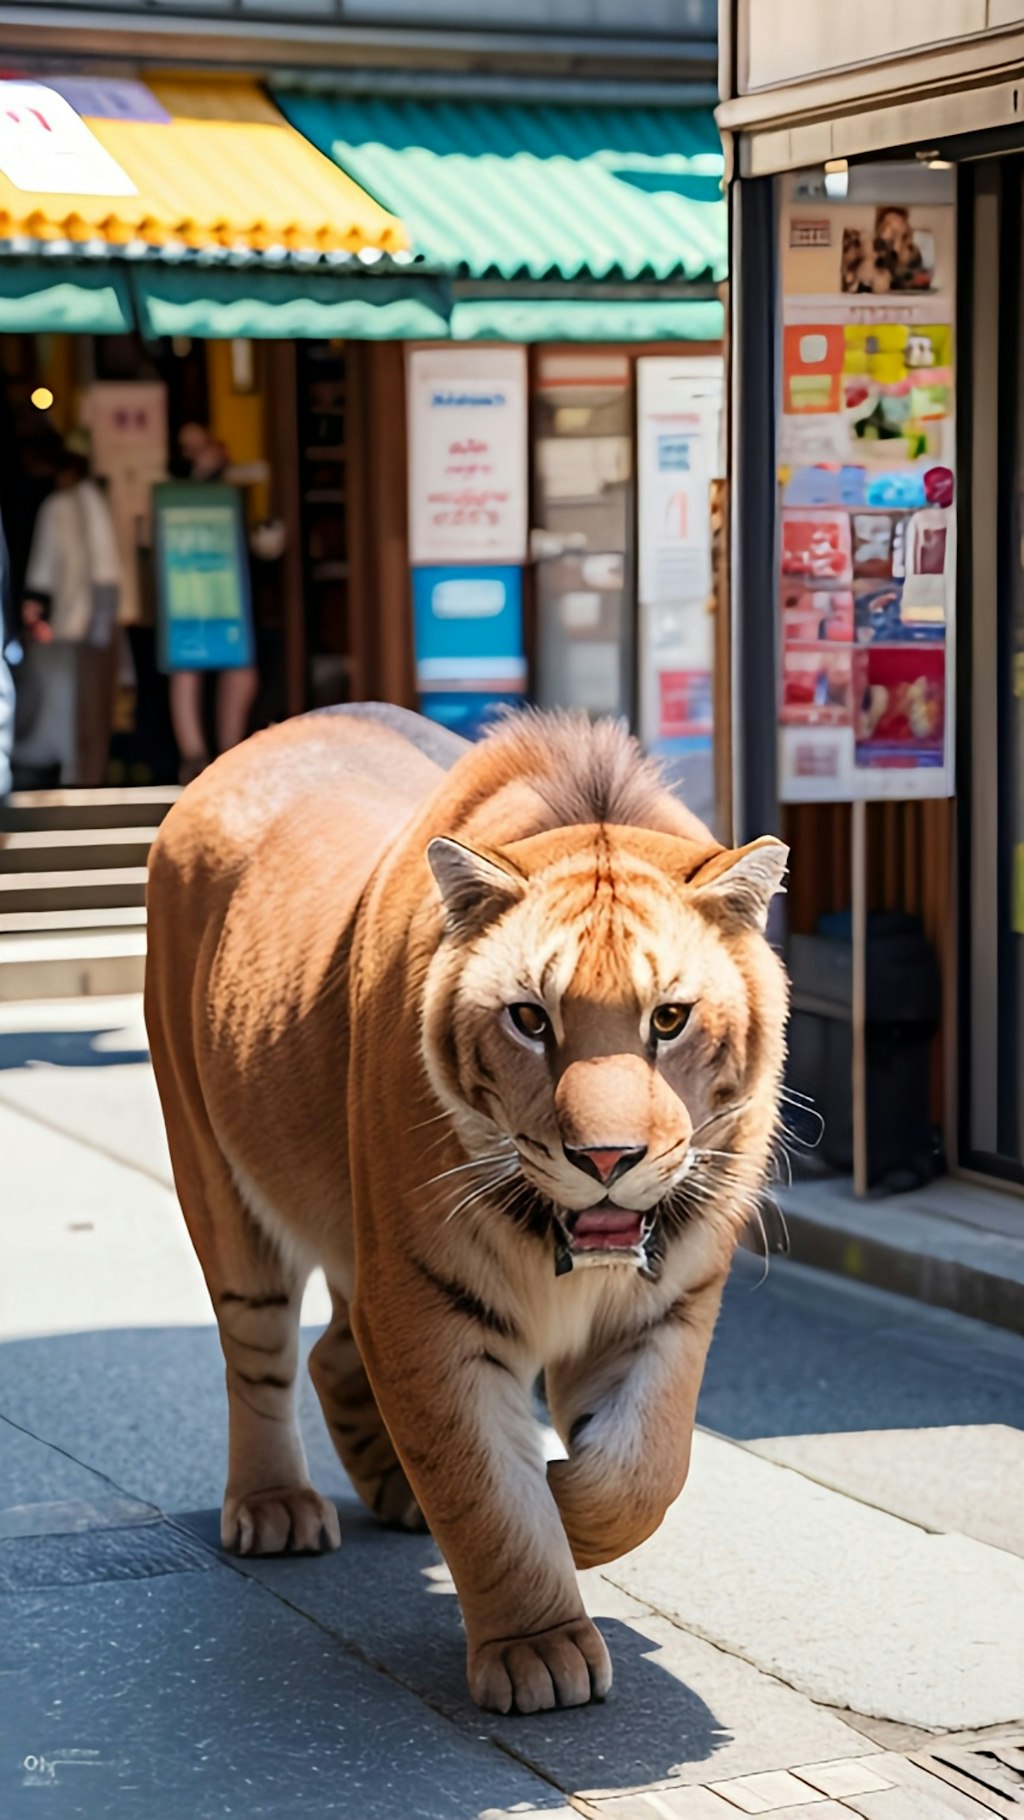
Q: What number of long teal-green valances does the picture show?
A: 3